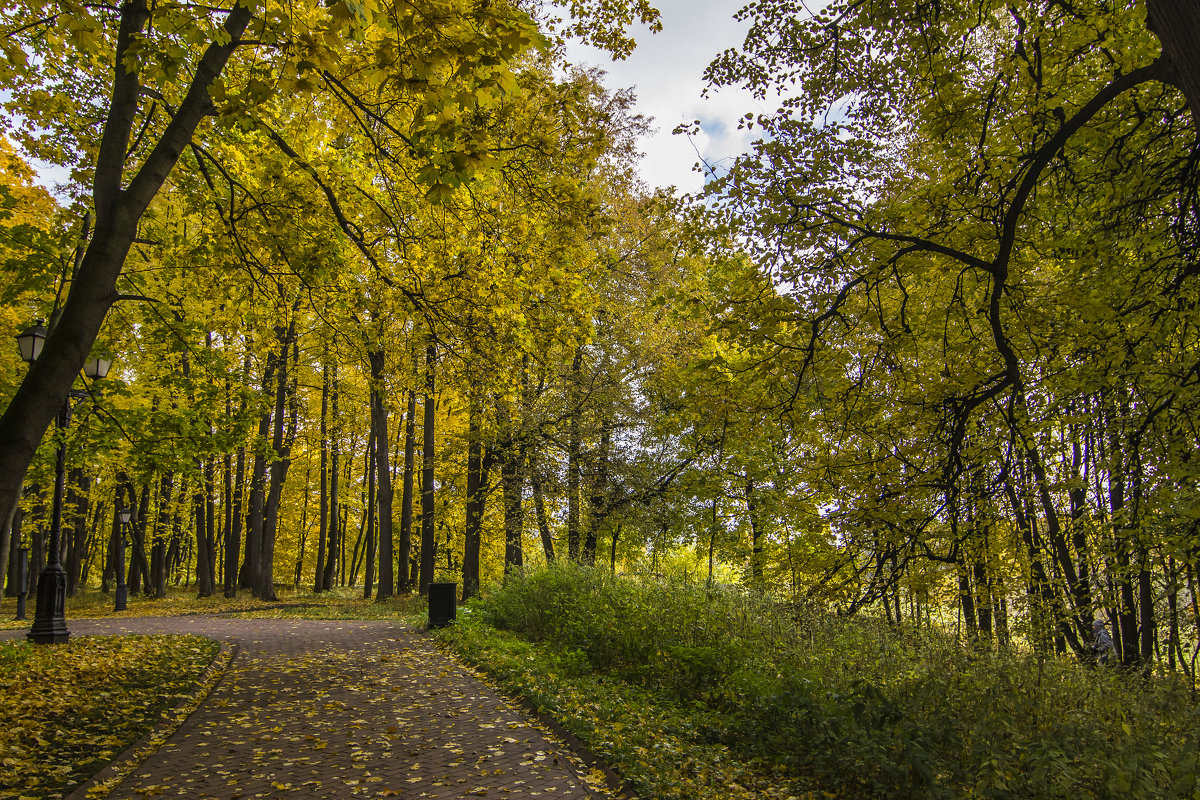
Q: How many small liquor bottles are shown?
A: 0